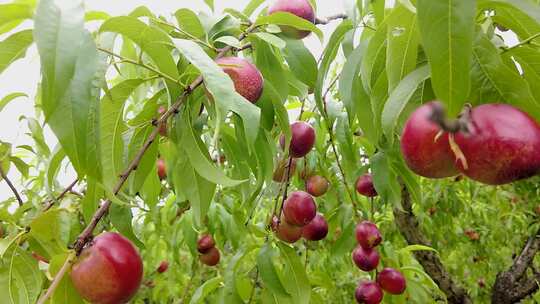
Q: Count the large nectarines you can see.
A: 5